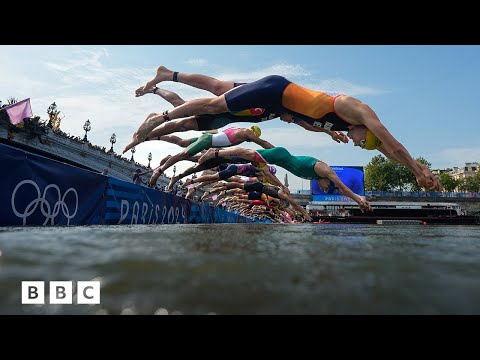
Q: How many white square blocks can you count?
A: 3